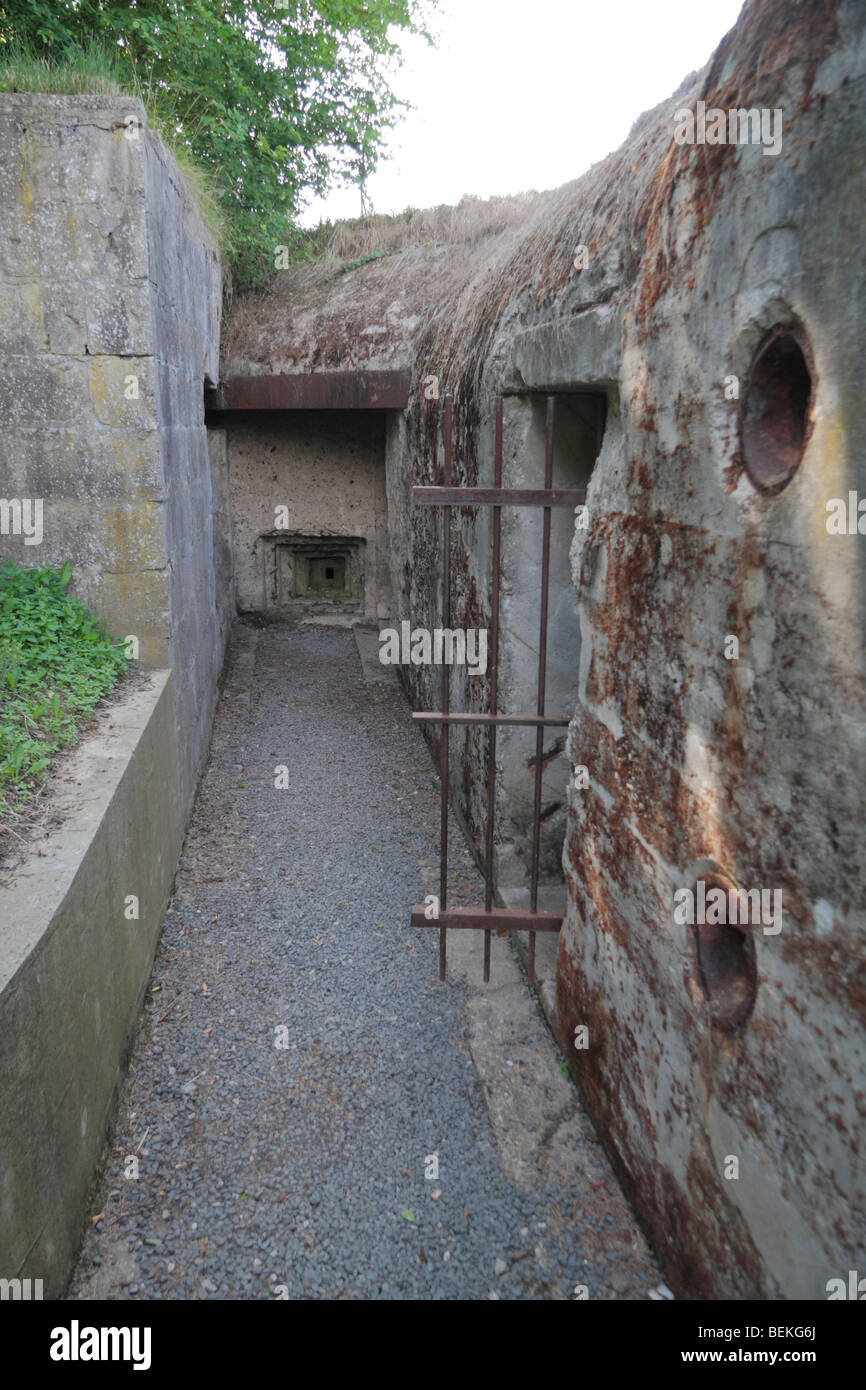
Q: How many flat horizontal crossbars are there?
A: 3